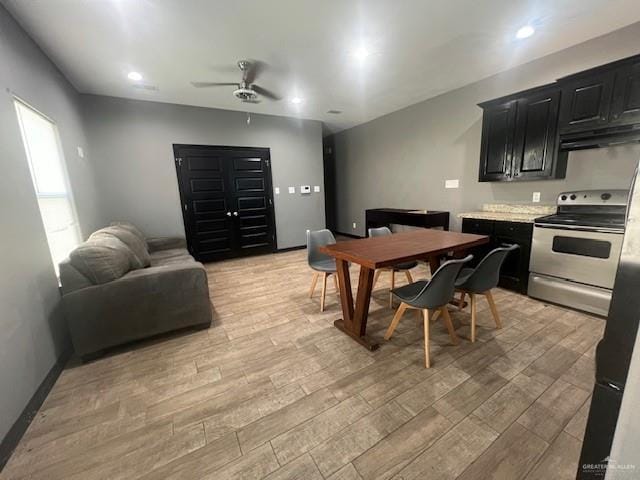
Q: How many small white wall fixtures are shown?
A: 8